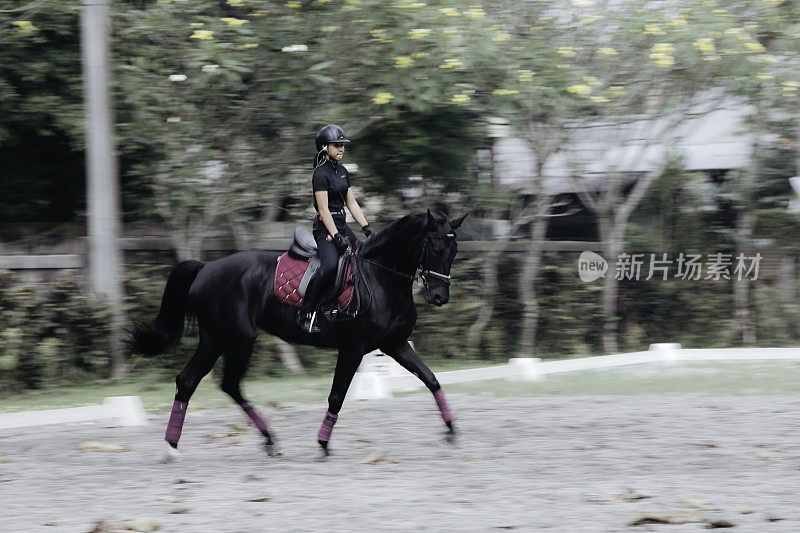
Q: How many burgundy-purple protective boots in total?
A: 4